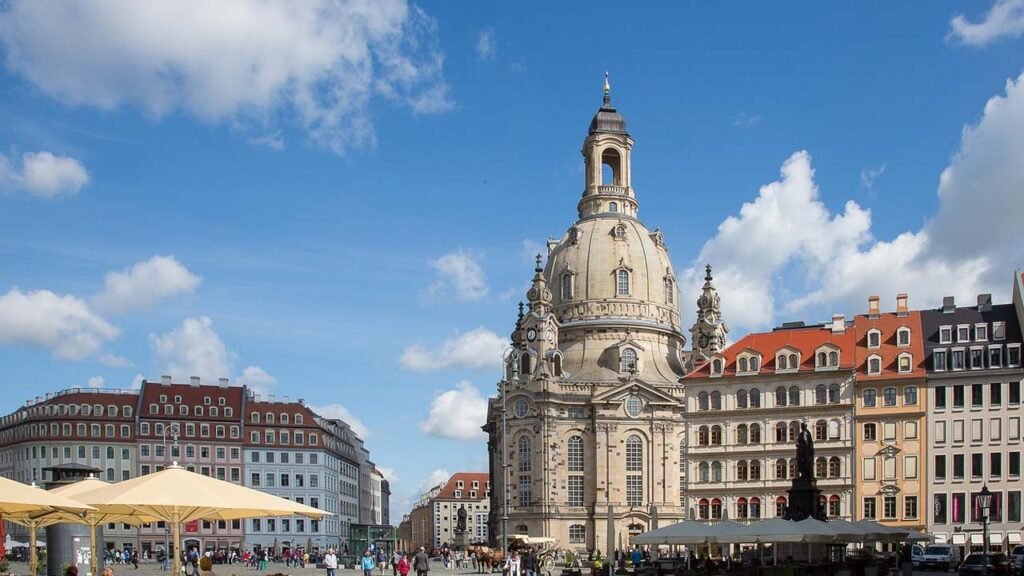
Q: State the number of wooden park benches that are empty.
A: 0